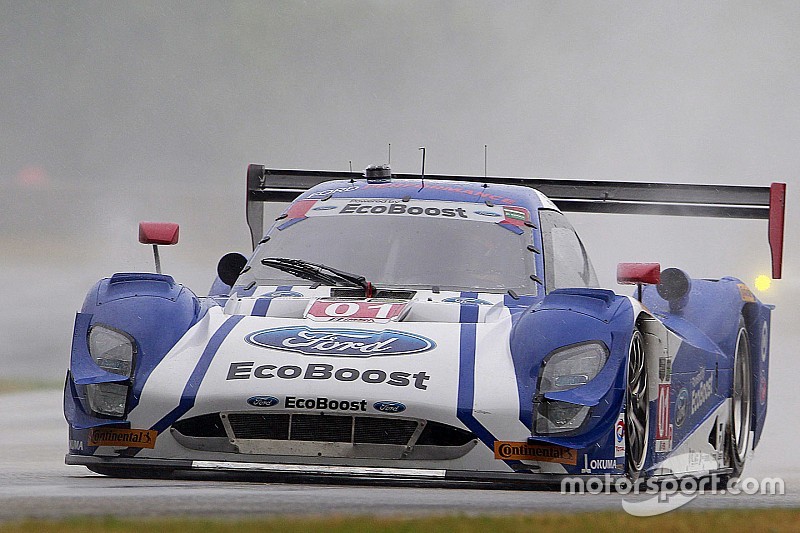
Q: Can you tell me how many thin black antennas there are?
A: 4